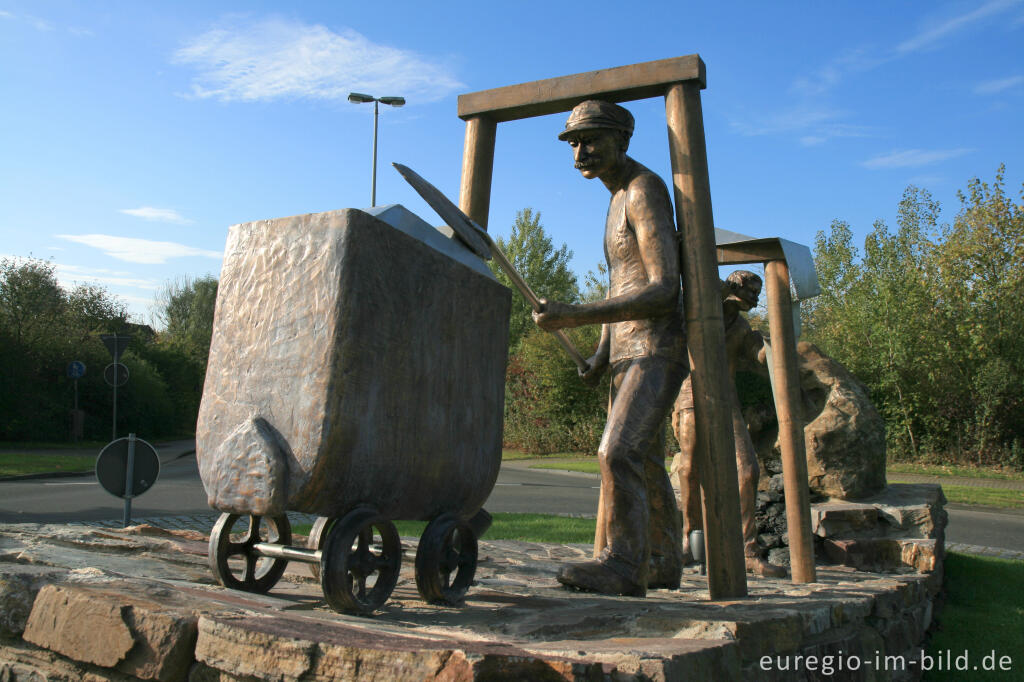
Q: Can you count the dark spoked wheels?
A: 4